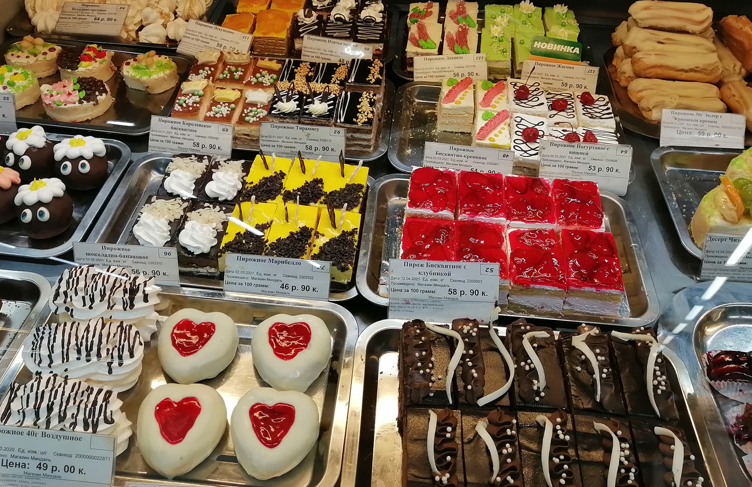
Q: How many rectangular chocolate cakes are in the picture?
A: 10